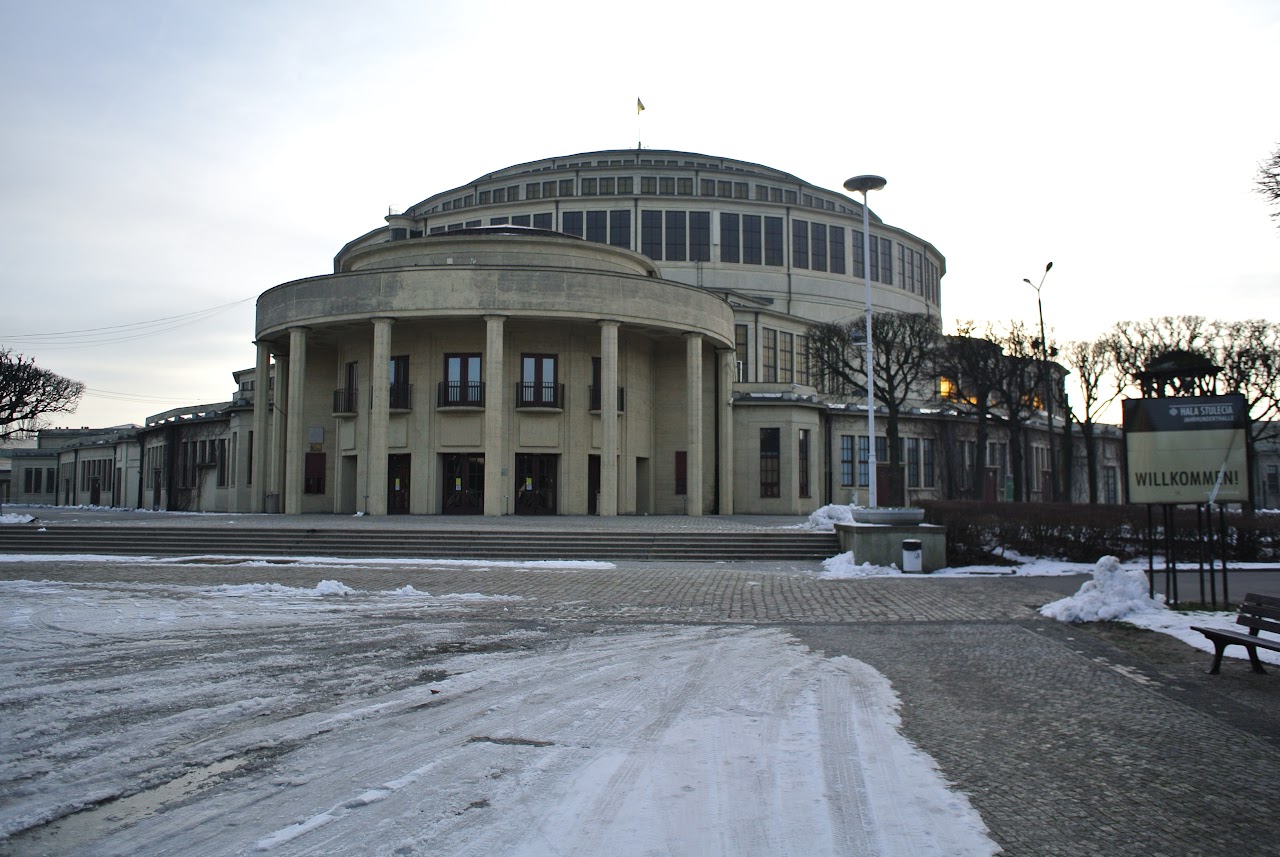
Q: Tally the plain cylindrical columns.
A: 8